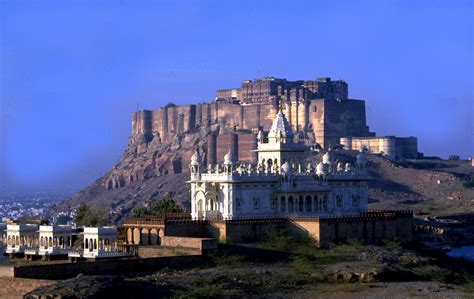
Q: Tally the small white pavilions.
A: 3